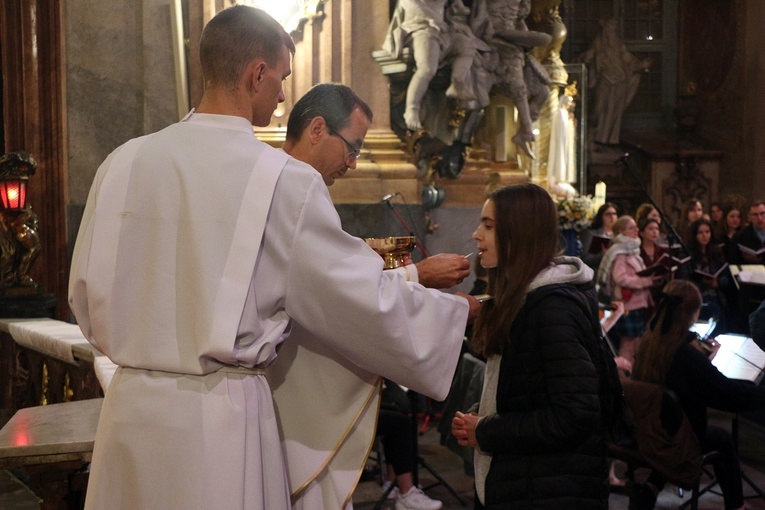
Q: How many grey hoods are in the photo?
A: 1